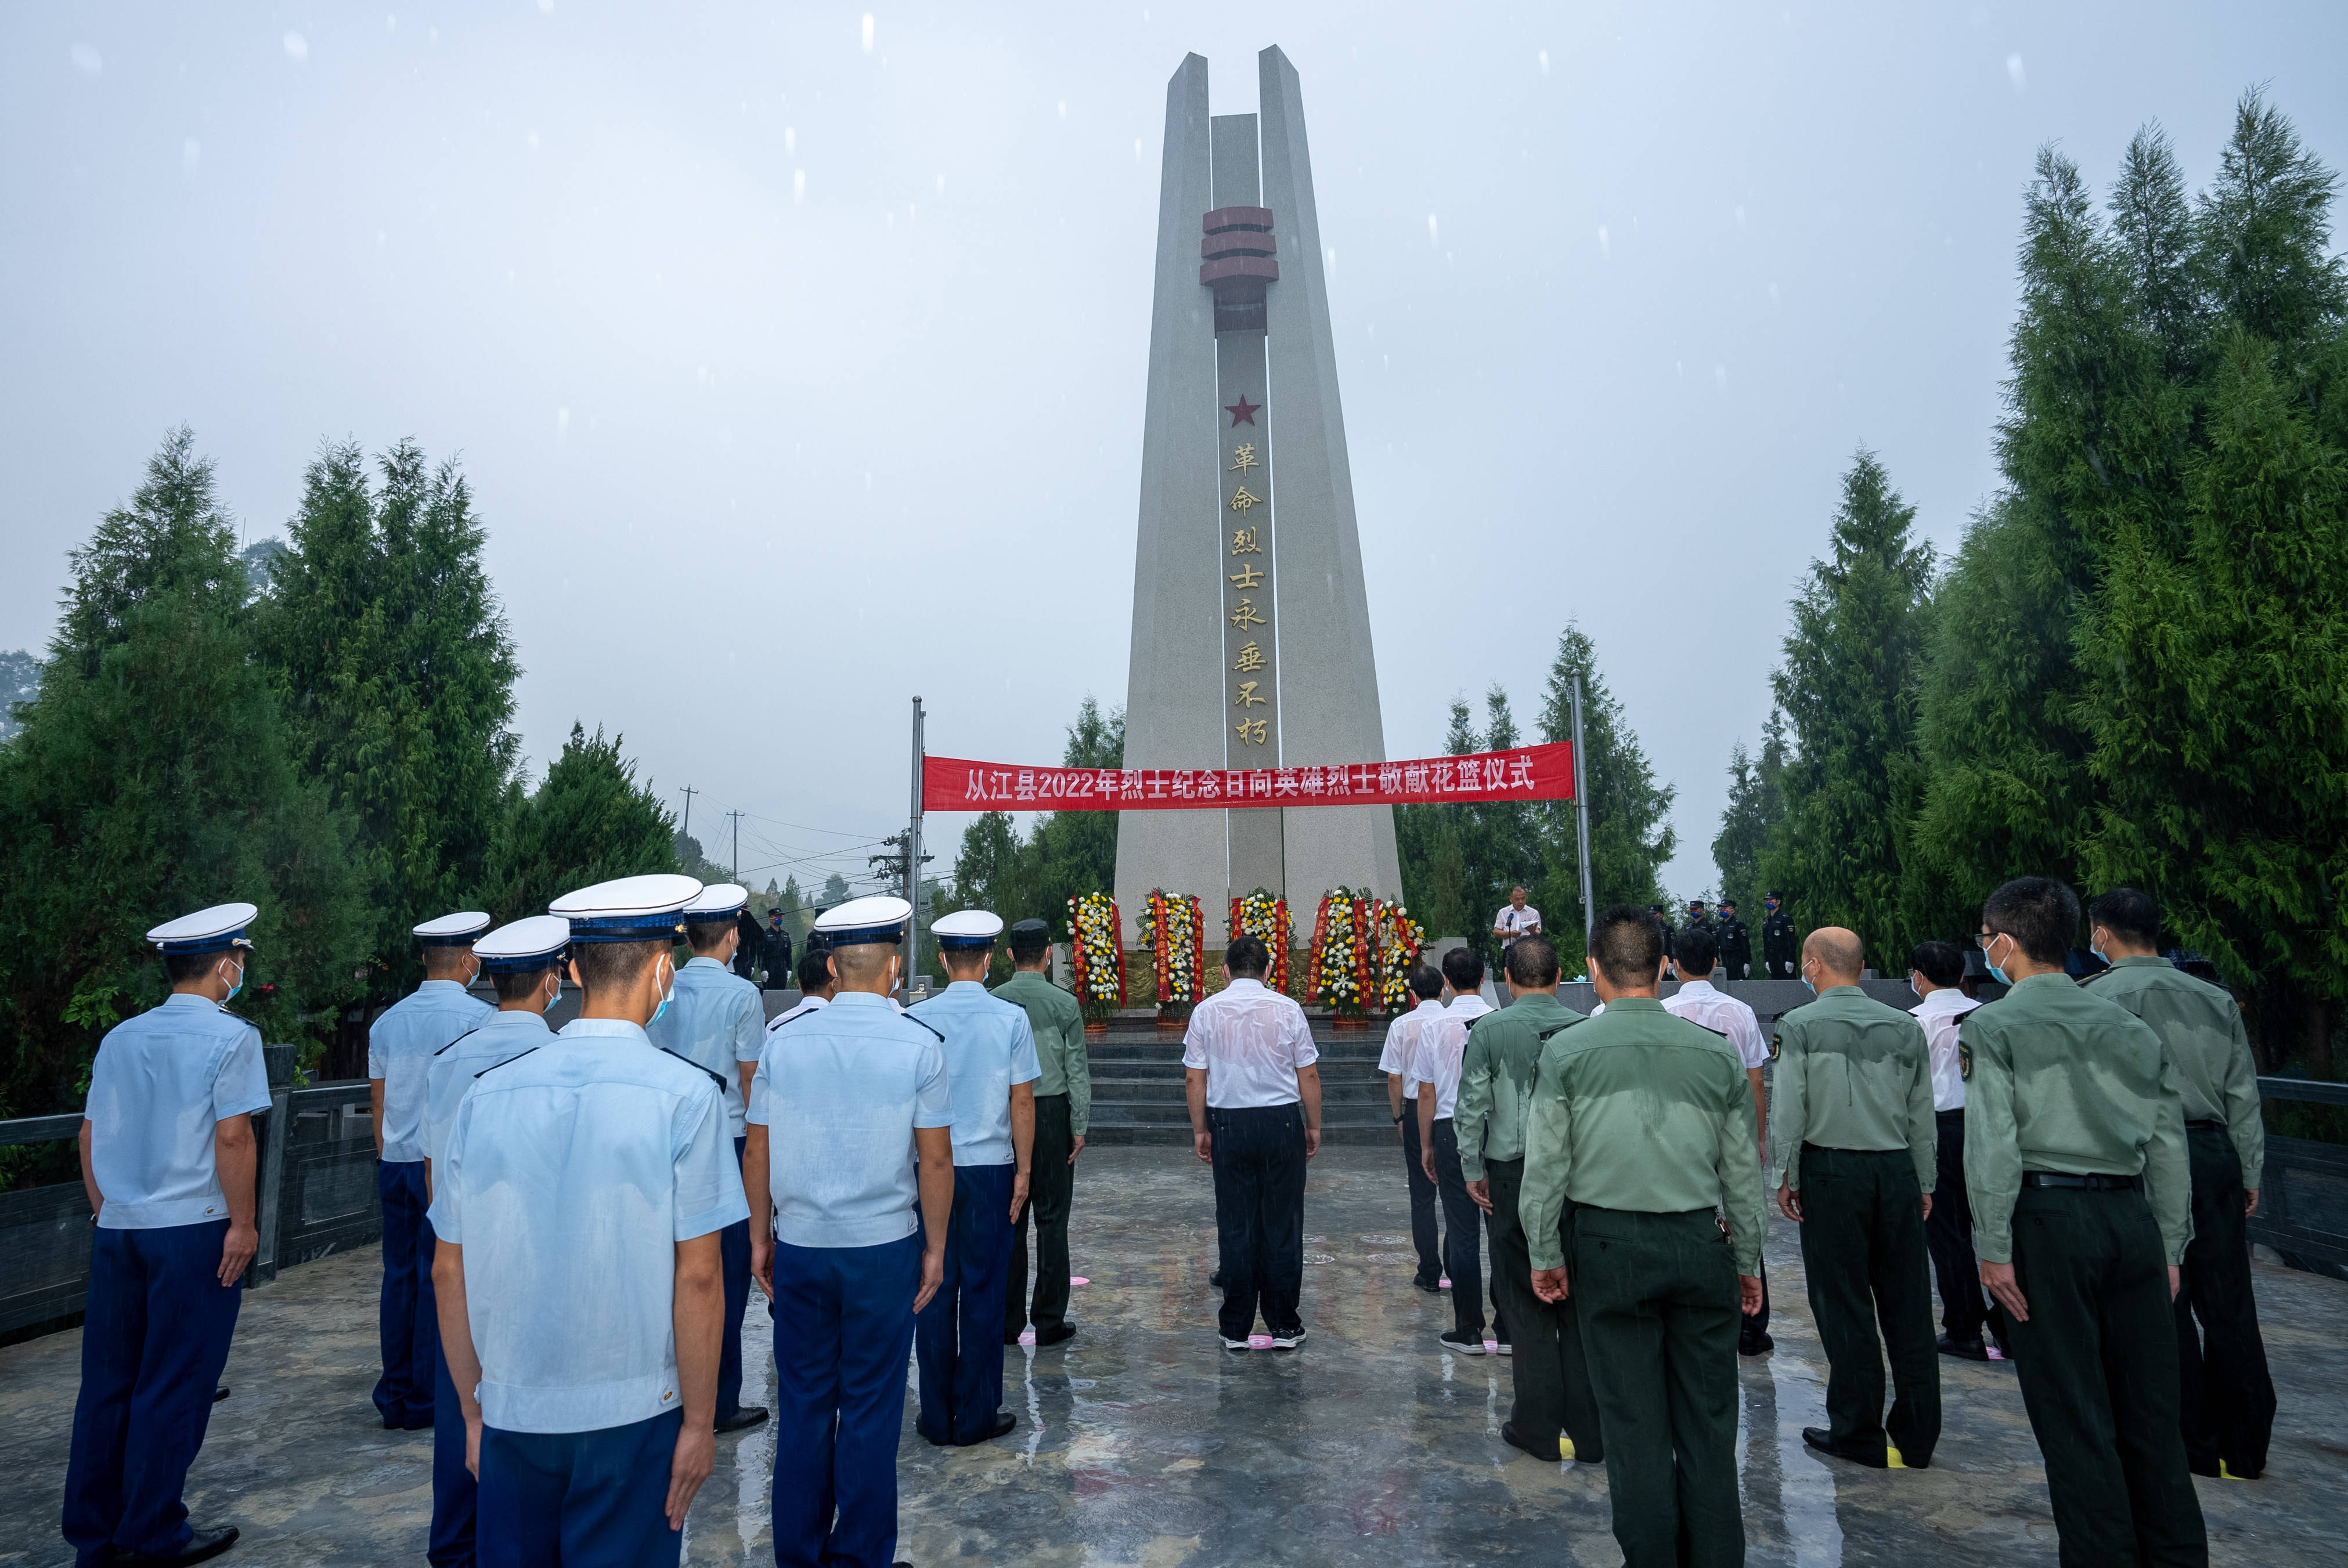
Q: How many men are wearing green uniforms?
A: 6